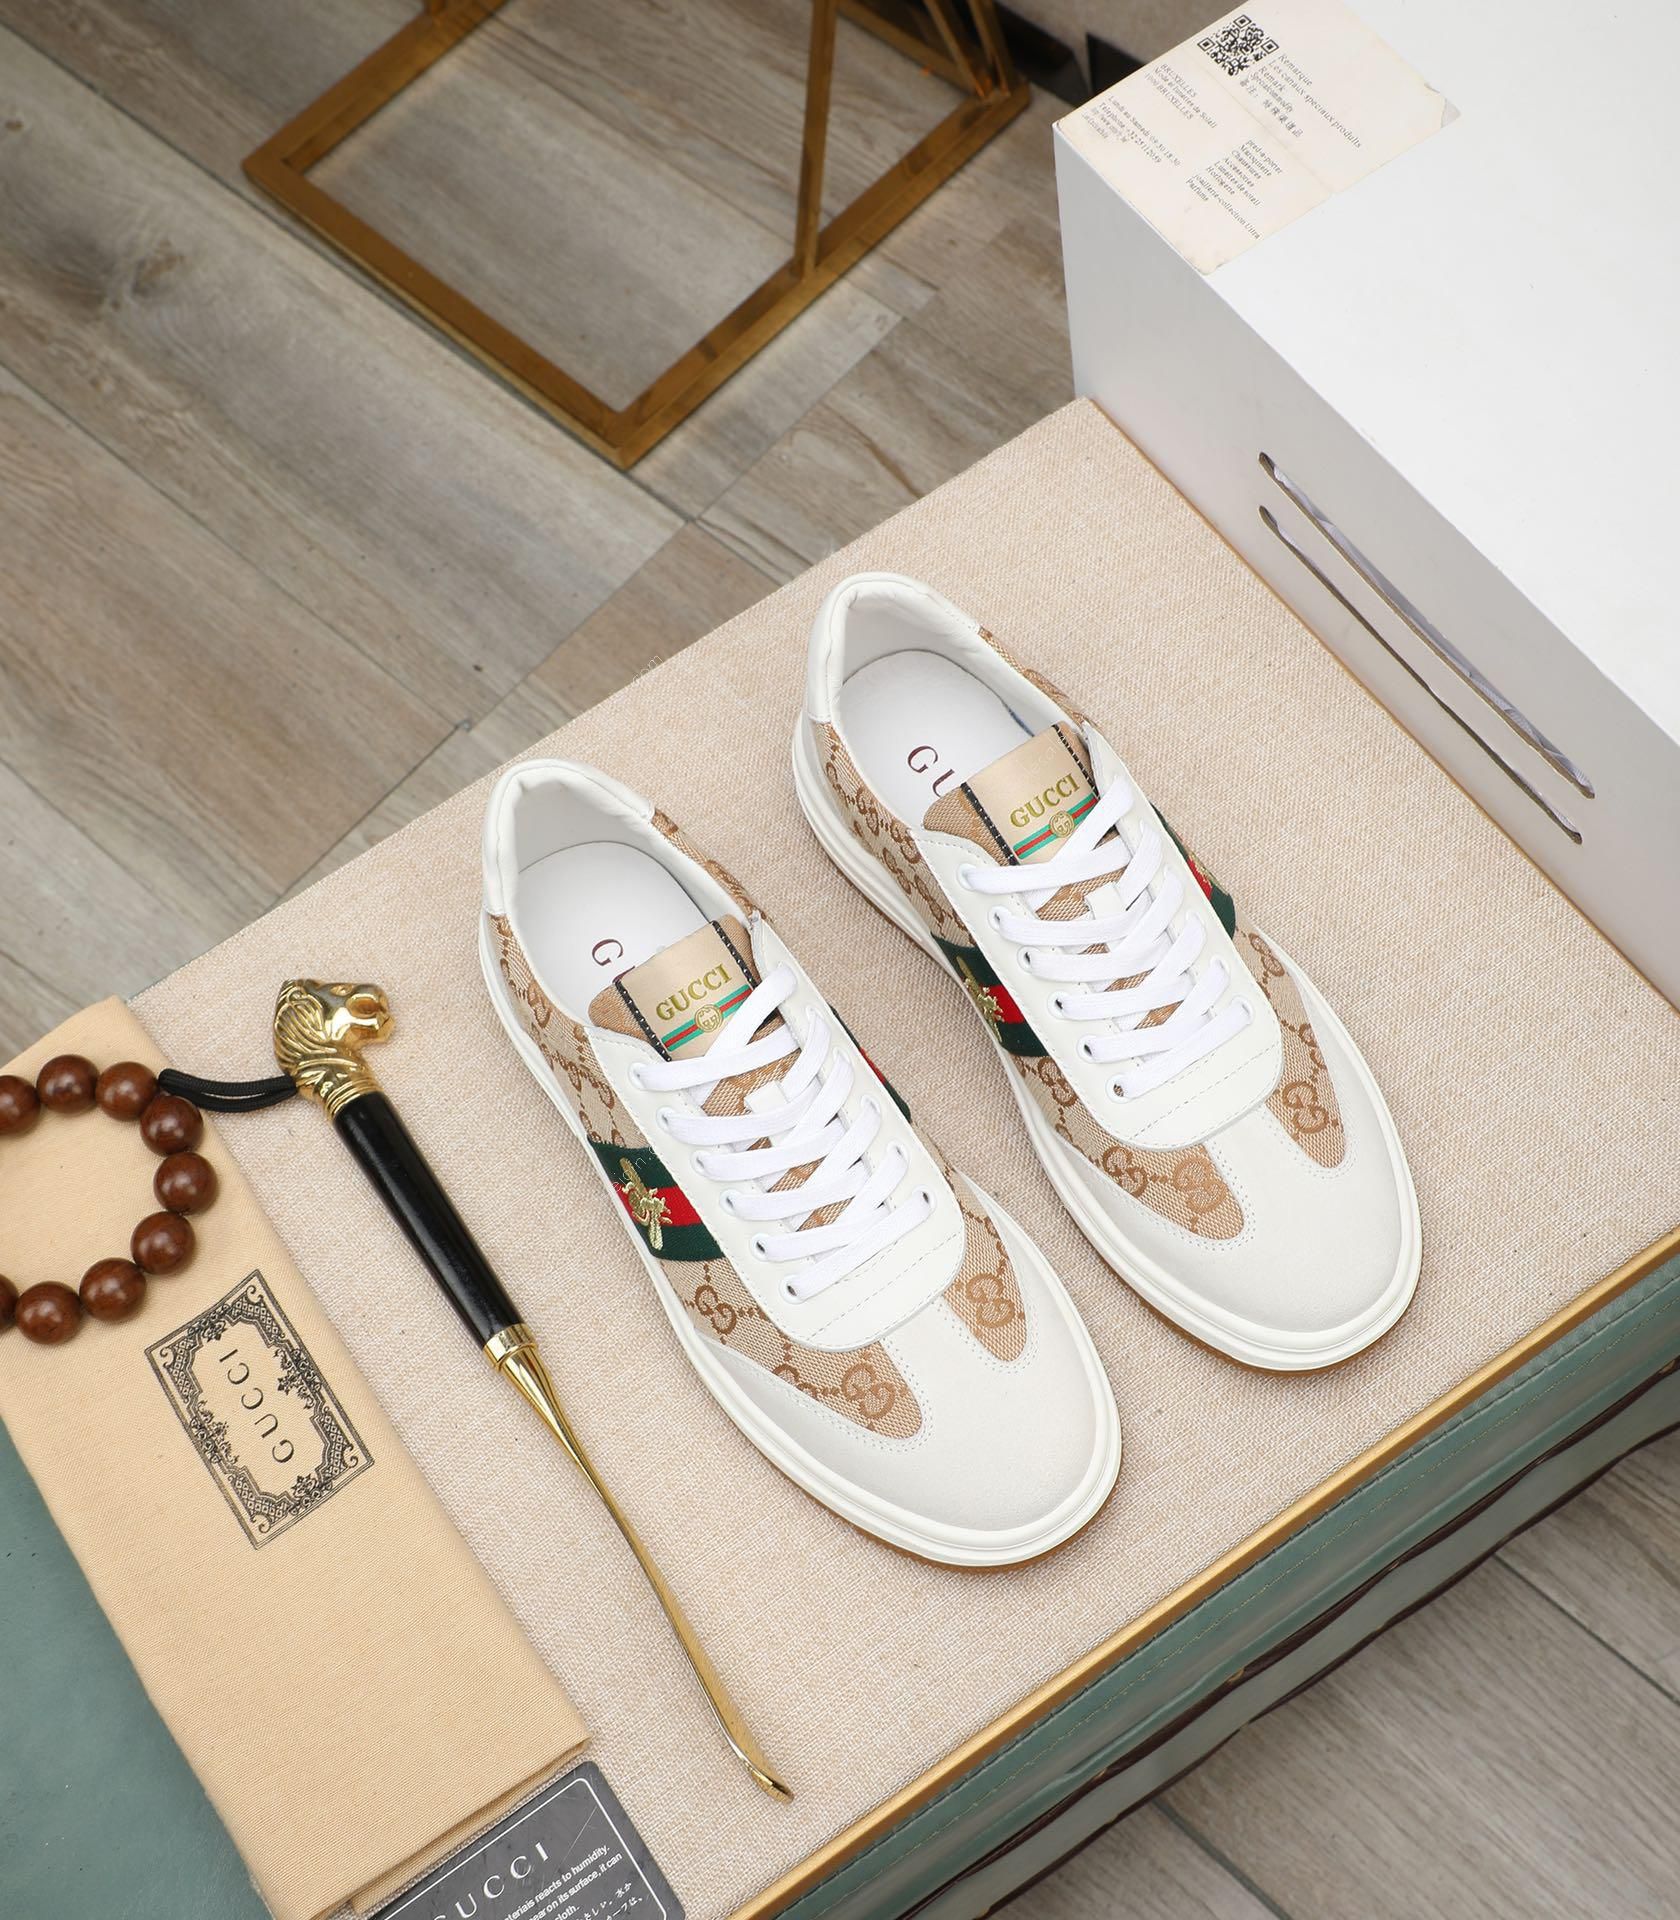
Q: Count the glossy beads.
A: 9